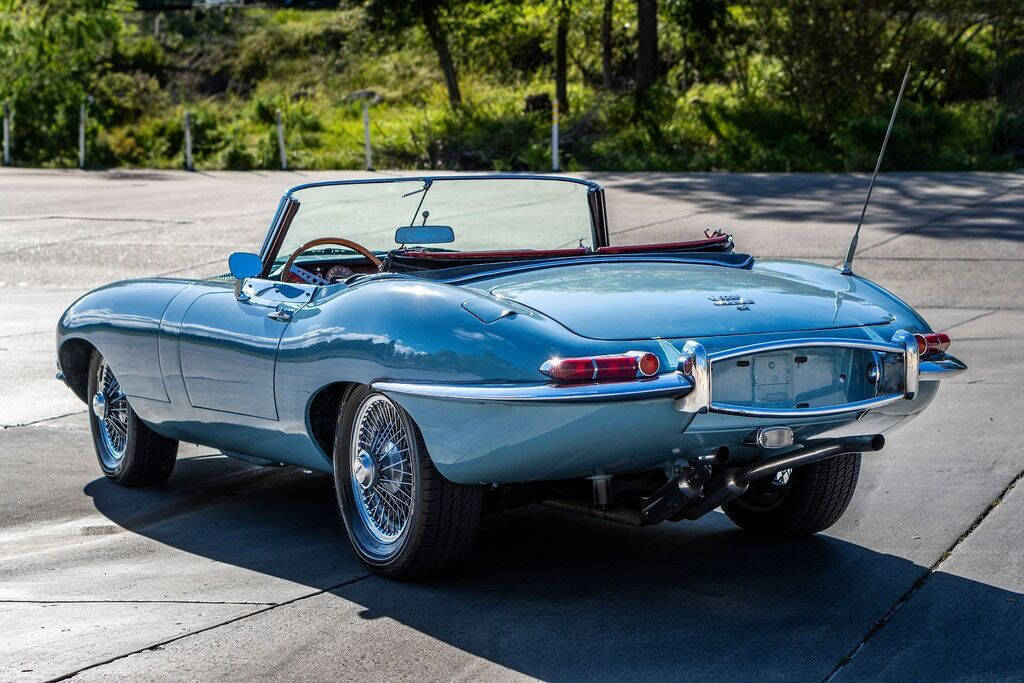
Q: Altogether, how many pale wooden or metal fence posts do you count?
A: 6